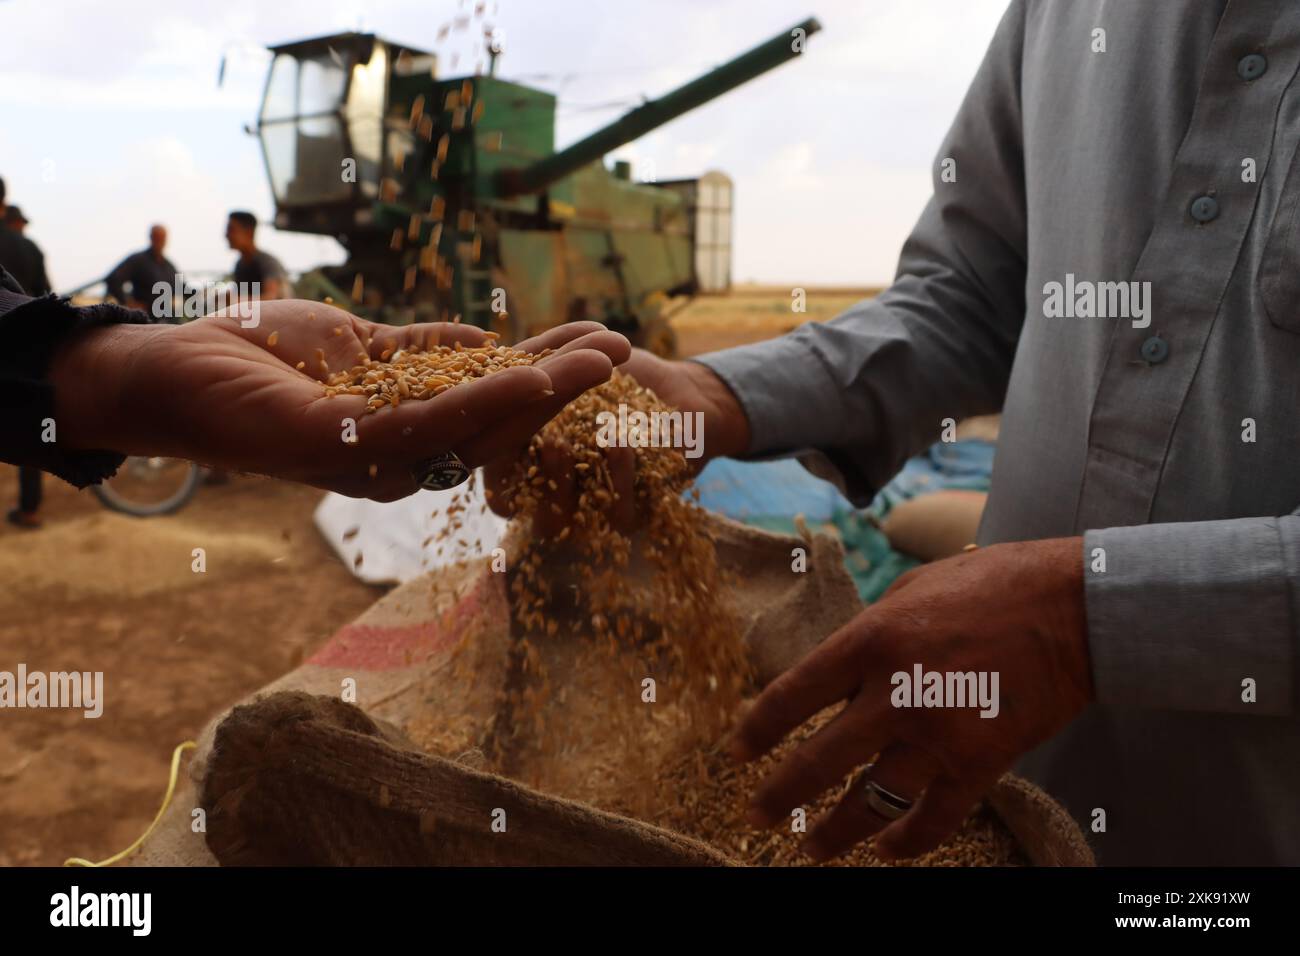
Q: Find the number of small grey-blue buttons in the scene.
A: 3